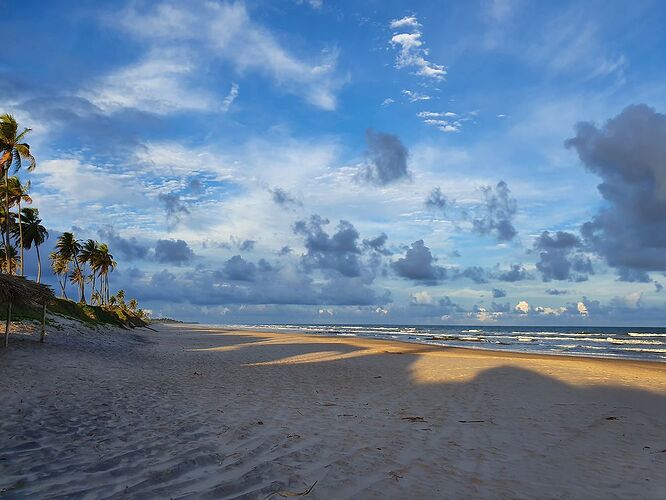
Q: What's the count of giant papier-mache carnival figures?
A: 0